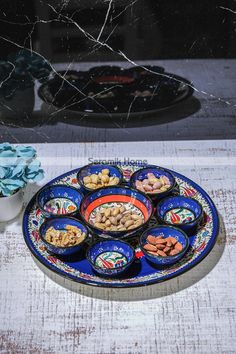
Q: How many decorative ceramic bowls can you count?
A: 8